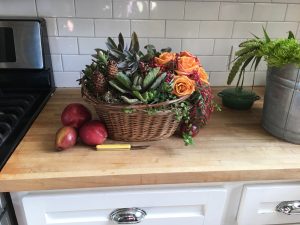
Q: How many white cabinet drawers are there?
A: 2